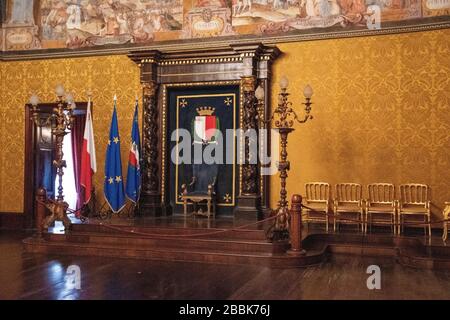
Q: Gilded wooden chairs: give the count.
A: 4